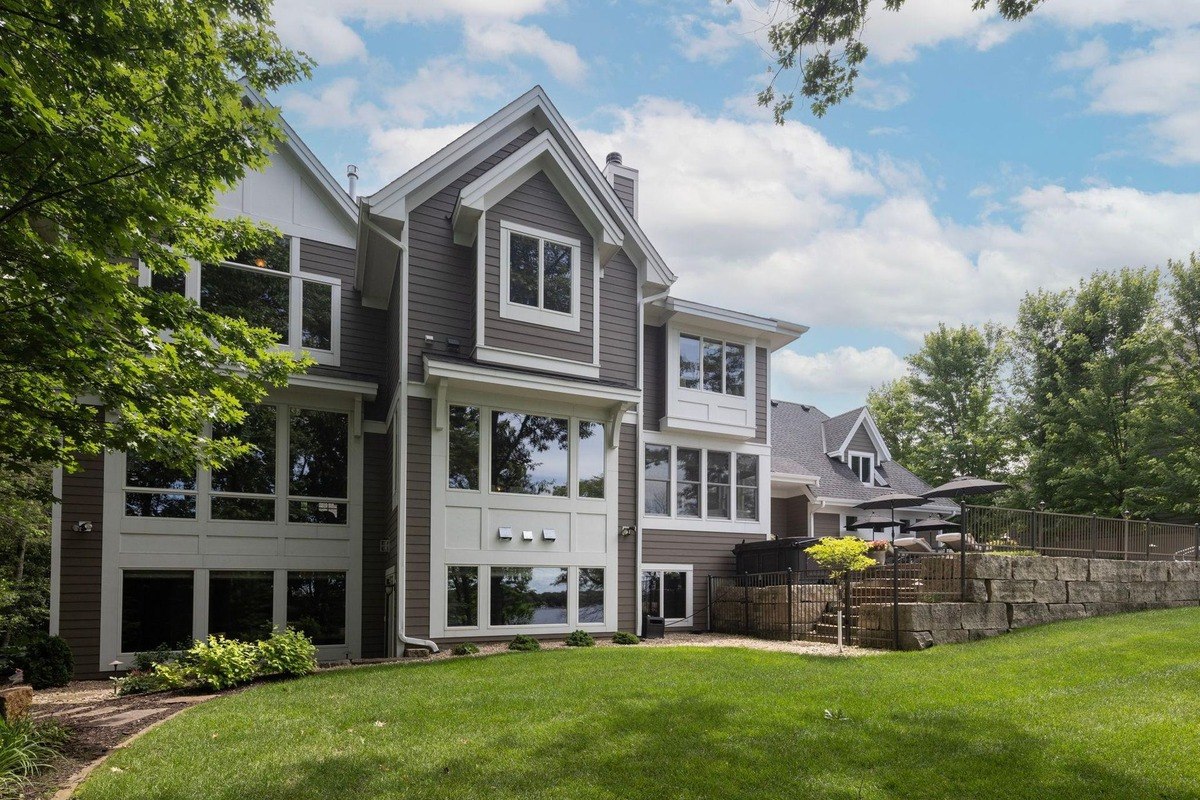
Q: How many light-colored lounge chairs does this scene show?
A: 2